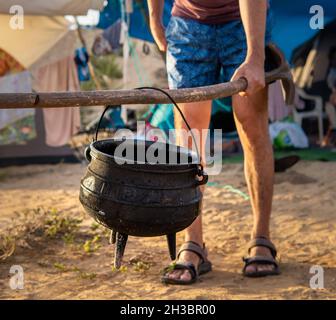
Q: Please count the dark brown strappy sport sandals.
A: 2